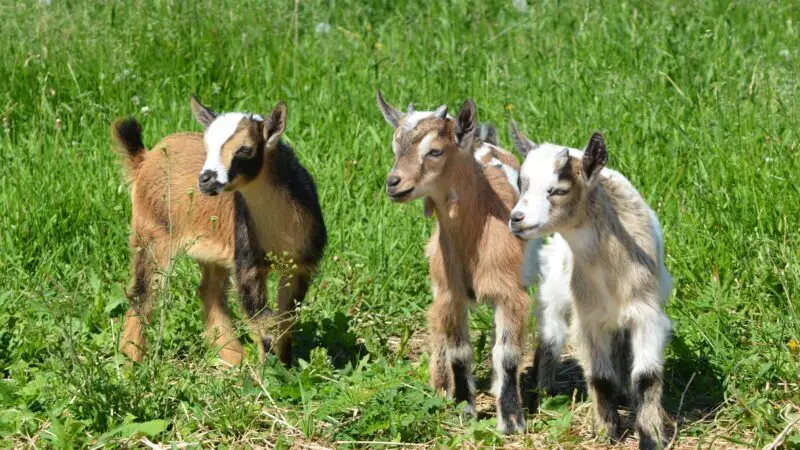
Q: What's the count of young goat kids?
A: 3